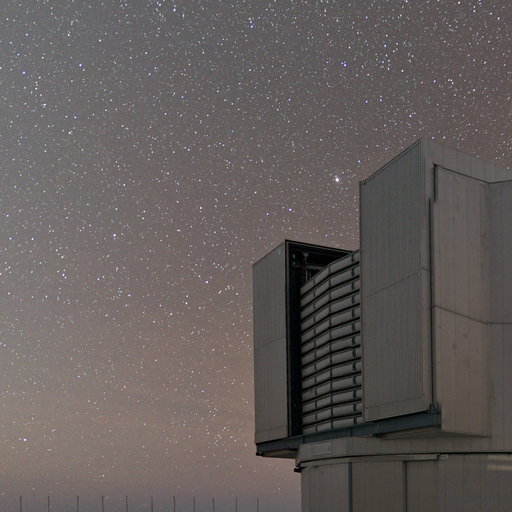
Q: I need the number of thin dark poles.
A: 11